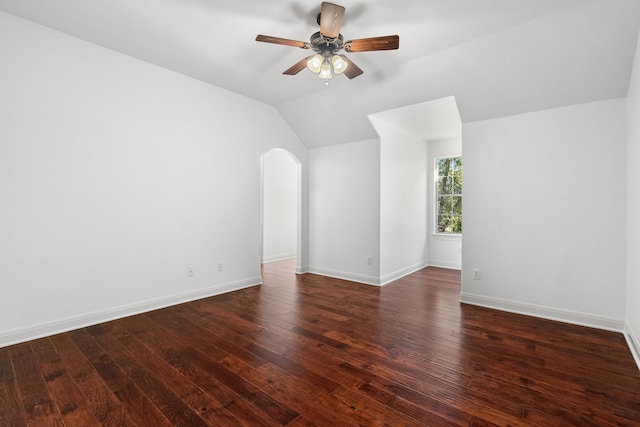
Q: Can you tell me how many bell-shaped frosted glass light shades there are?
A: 3